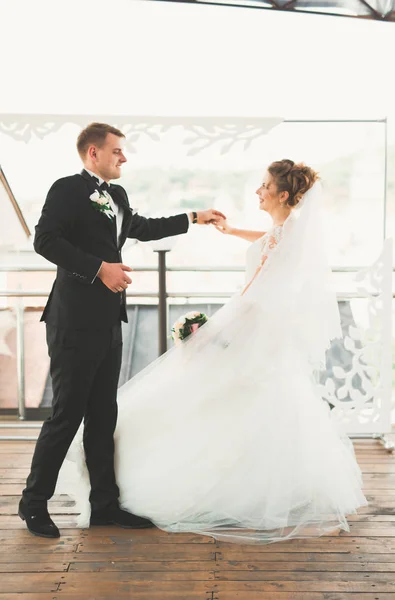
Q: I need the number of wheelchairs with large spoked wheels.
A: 0